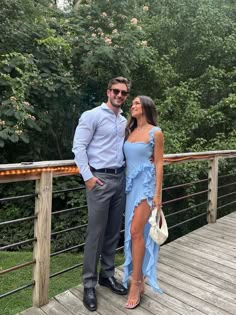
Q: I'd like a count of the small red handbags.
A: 0